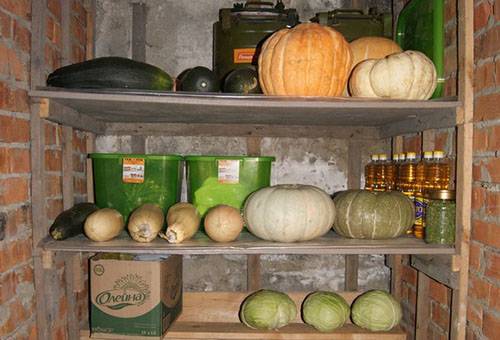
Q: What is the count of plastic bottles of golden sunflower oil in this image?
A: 7